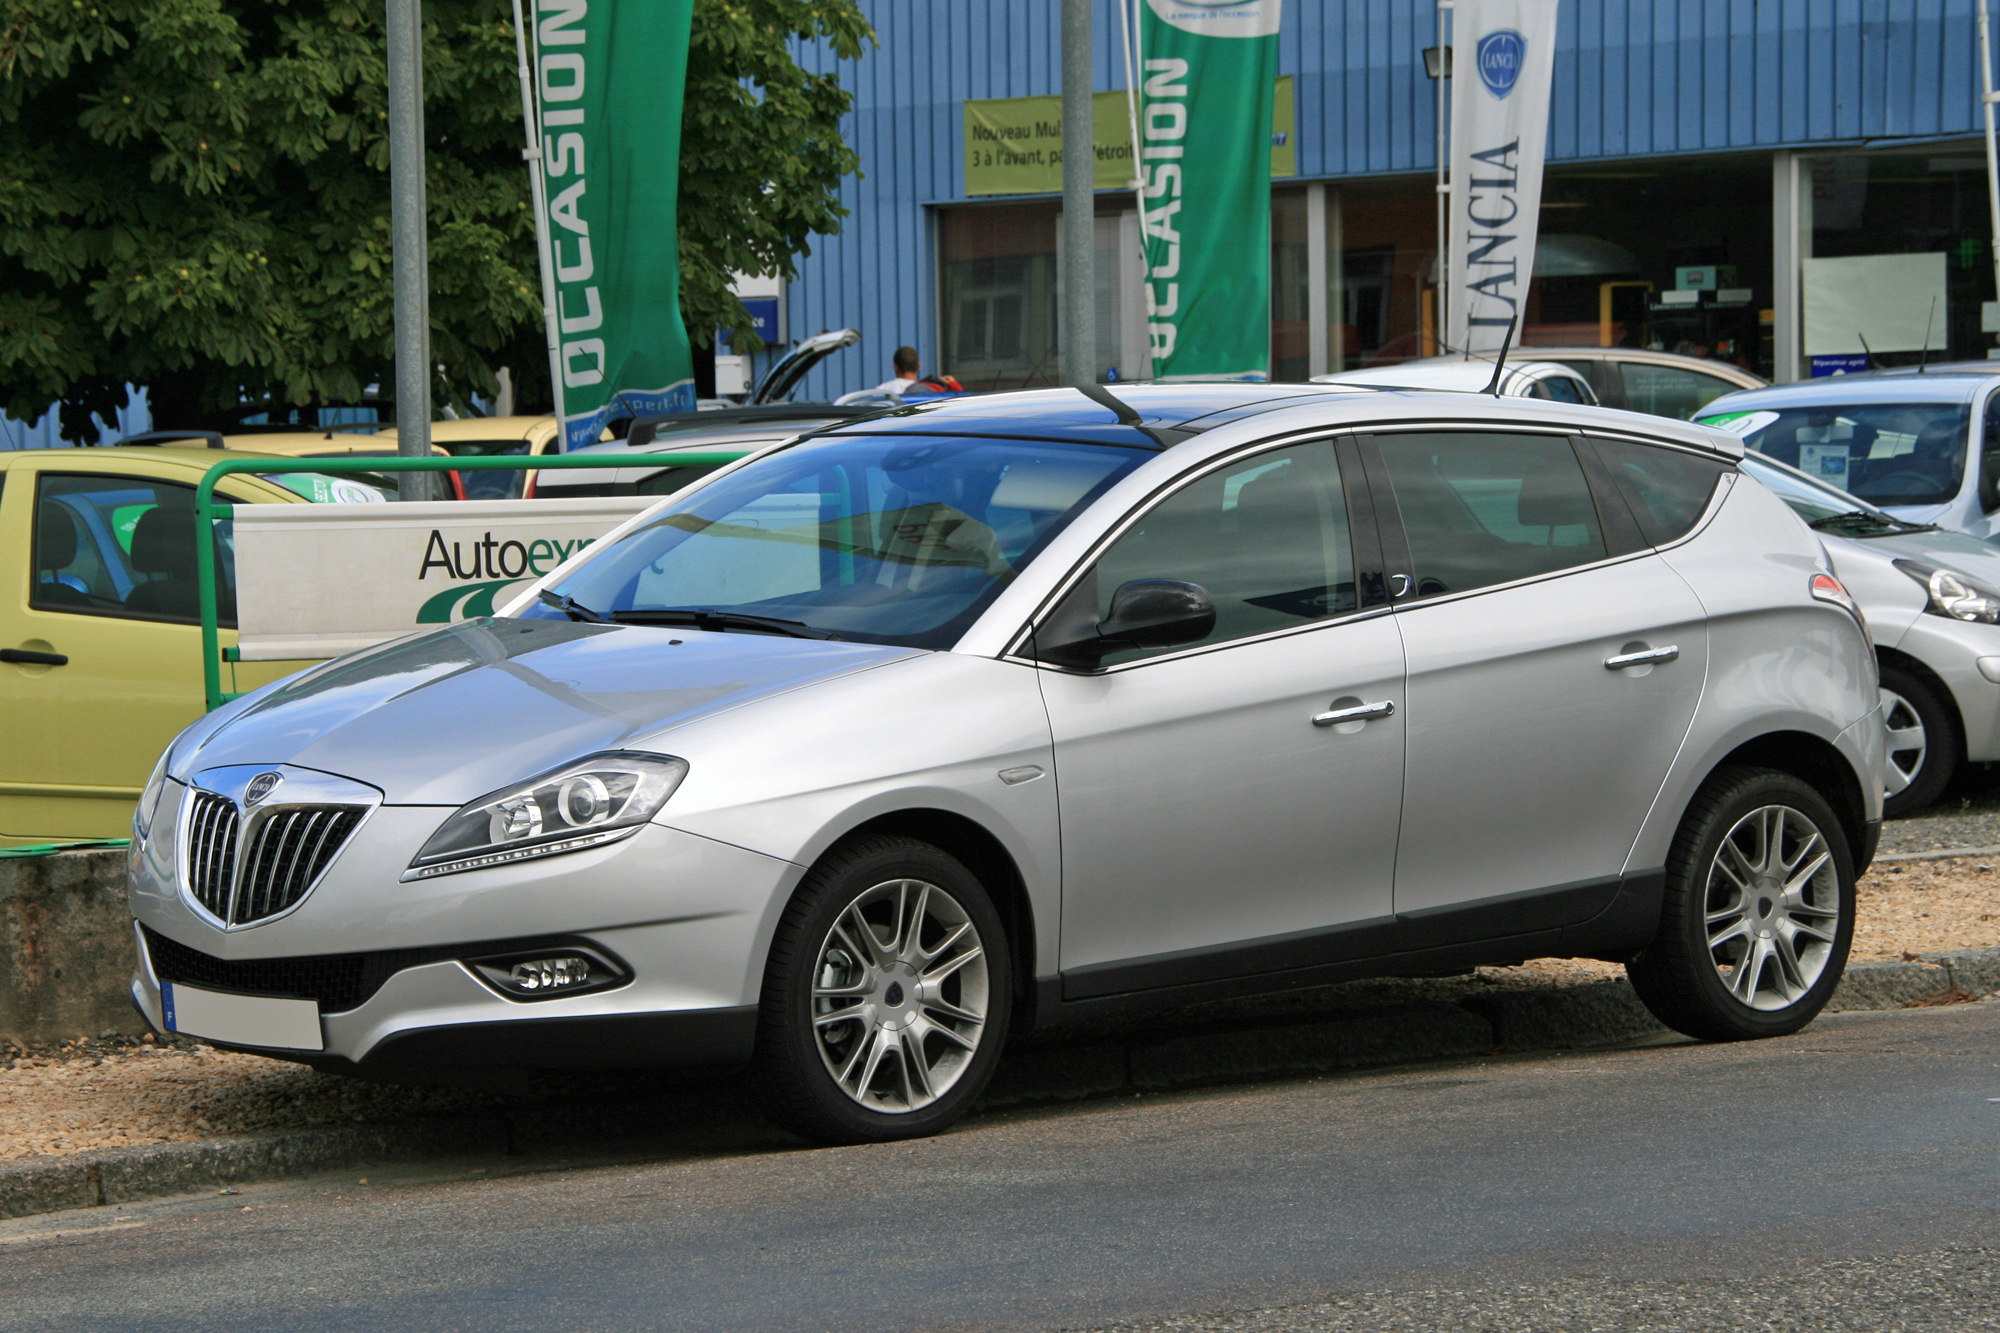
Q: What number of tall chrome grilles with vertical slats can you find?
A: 1